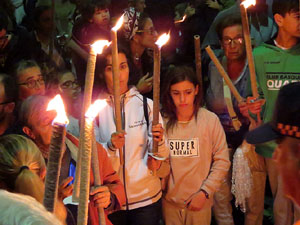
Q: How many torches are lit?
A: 6